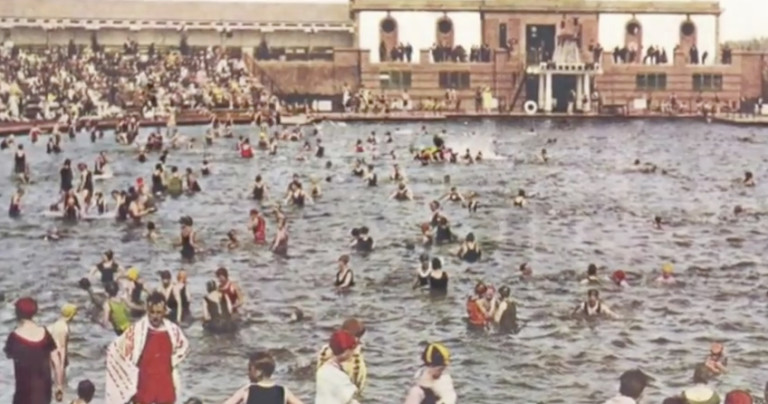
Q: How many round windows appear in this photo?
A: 4